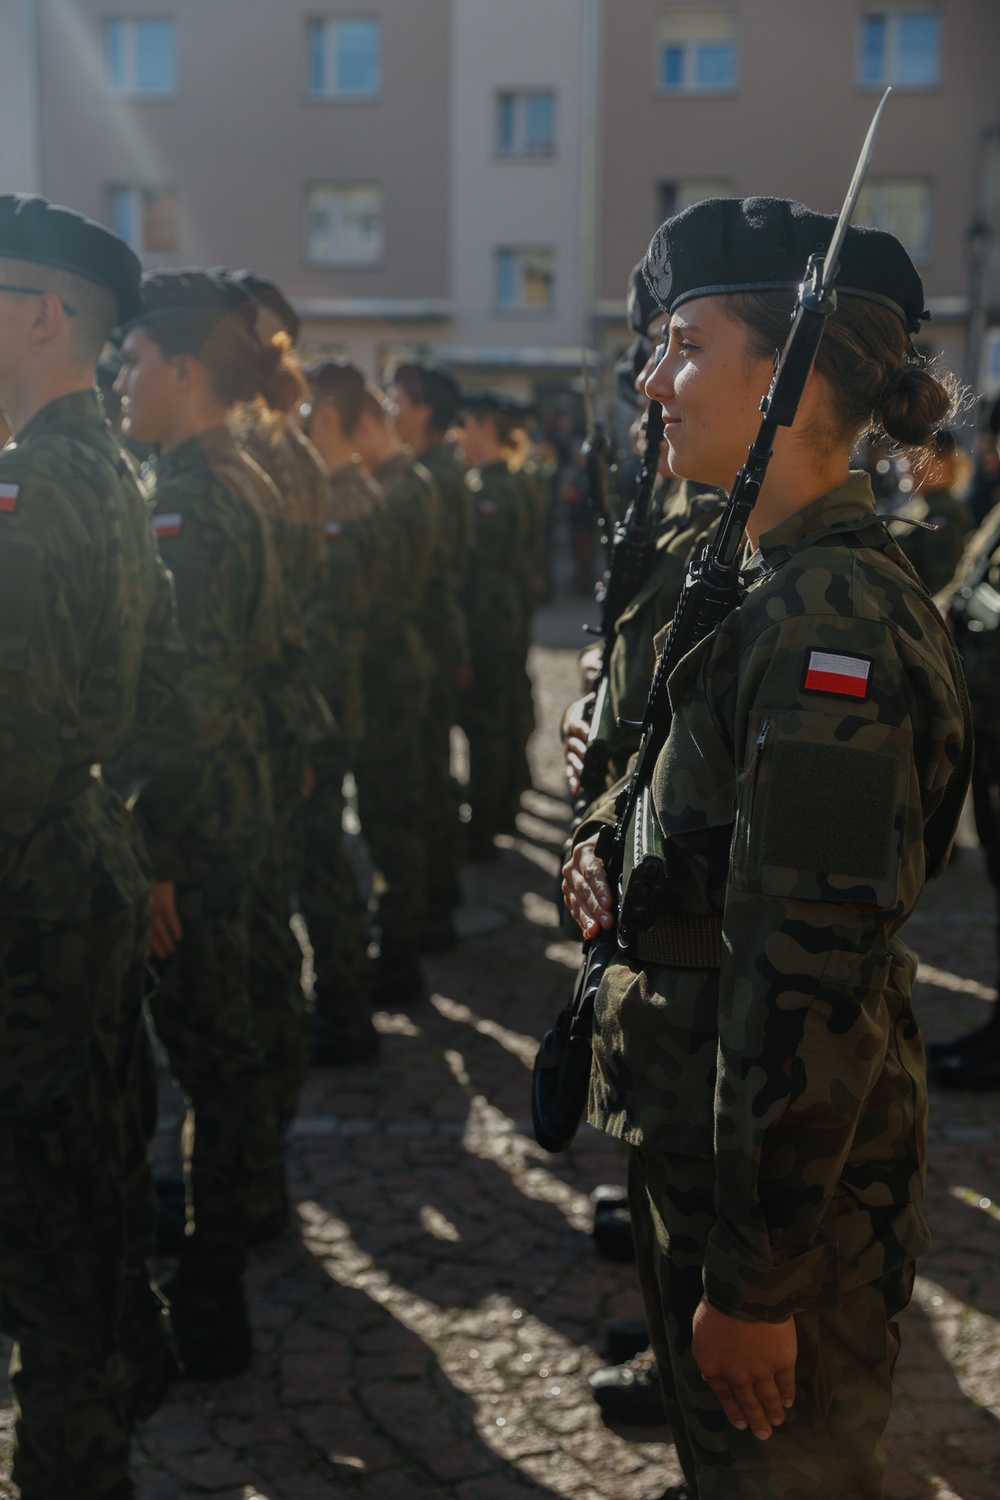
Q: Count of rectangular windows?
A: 10